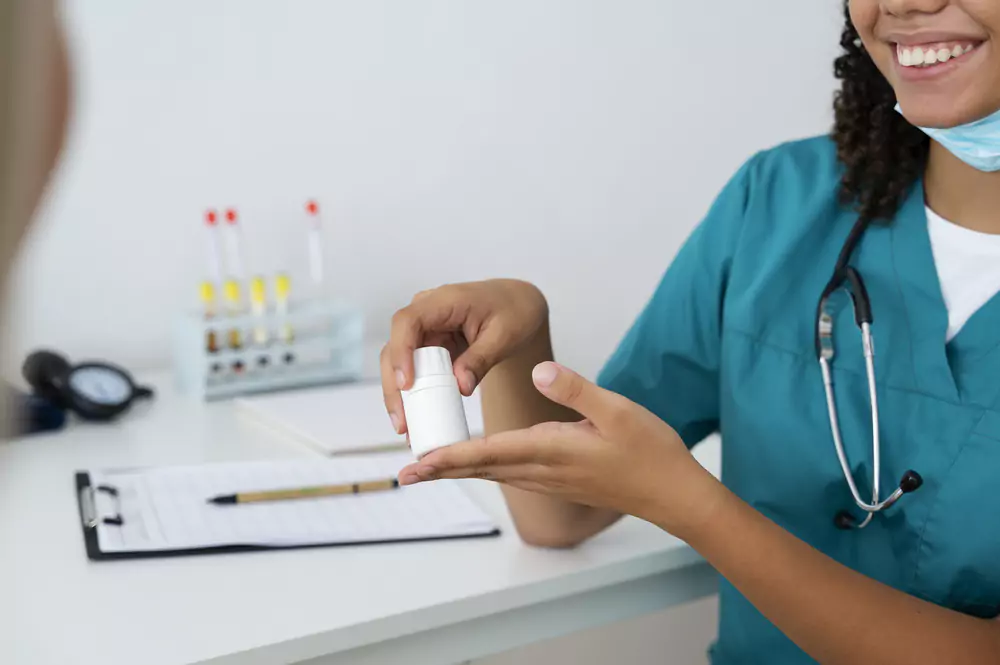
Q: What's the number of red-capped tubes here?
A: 3